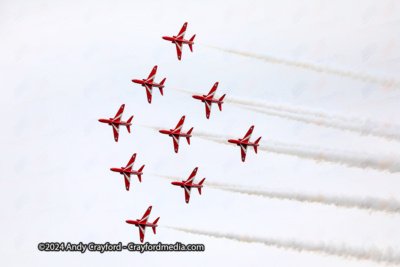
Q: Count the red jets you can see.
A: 9